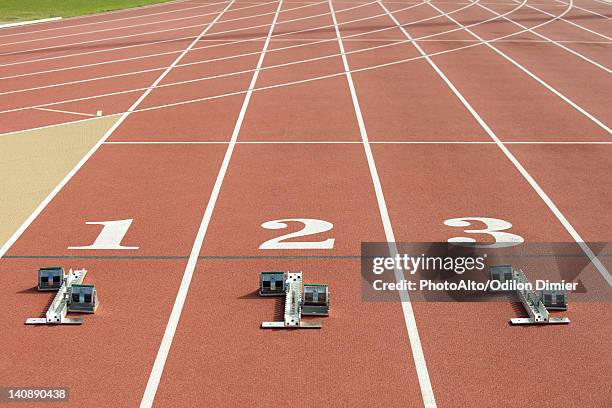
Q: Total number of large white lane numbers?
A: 3